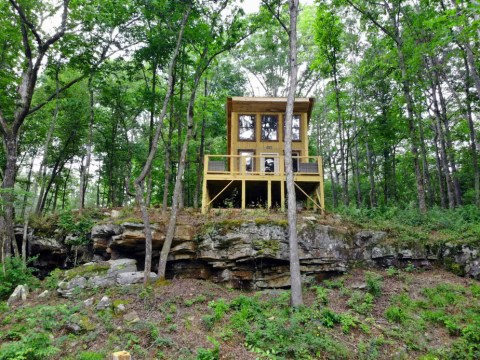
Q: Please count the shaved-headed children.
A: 0